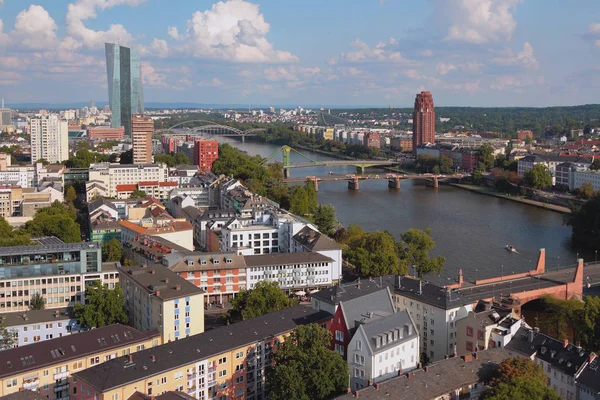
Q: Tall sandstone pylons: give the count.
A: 2